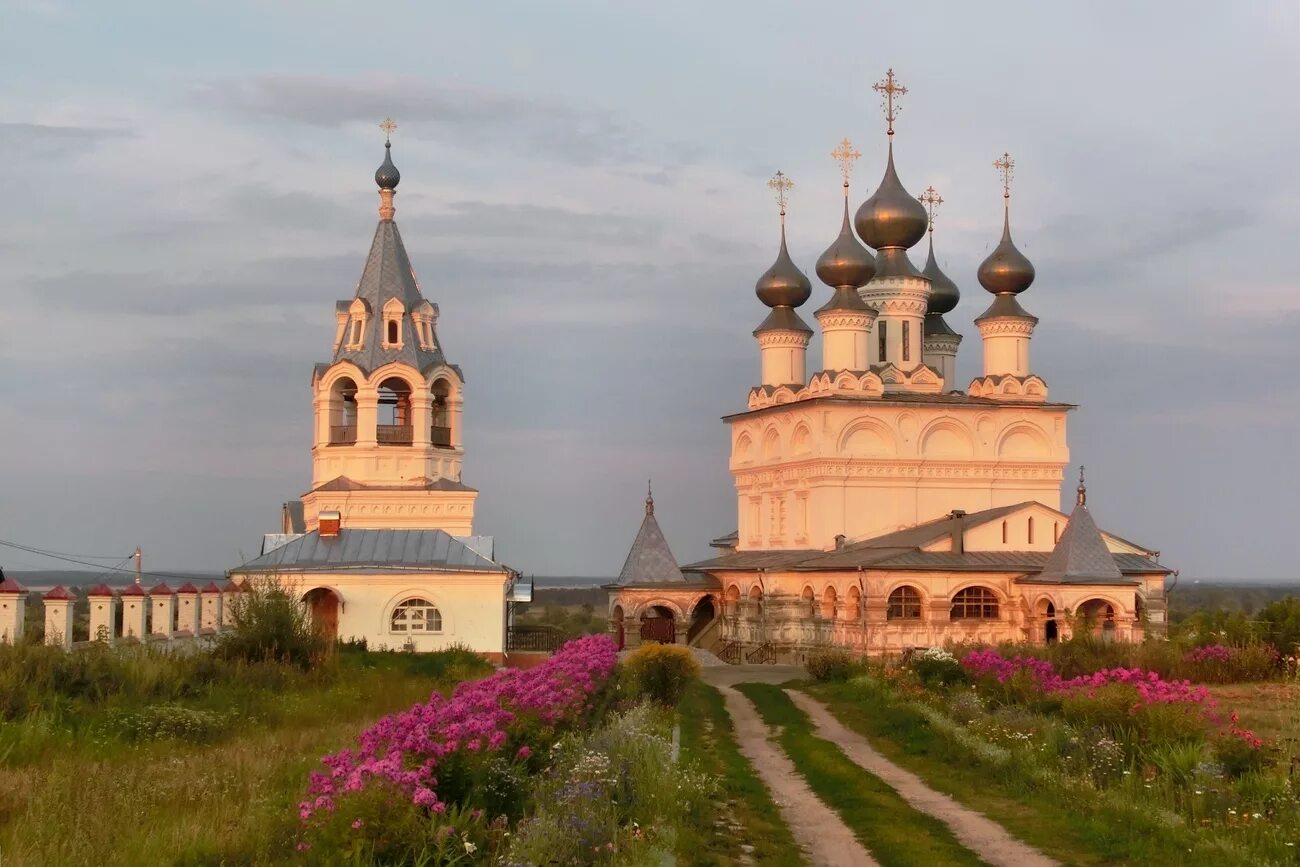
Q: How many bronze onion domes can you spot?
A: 5